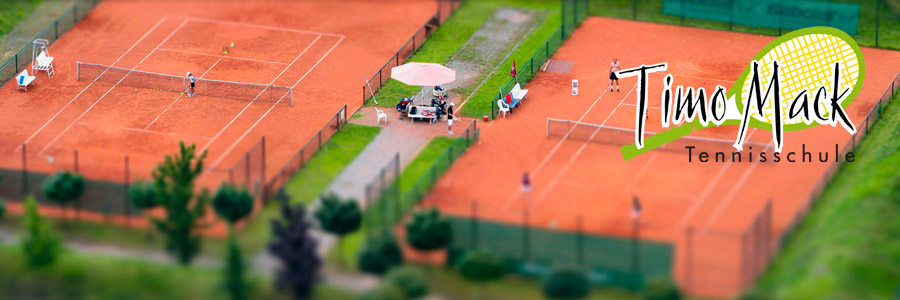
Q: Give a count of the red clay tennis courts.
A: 2